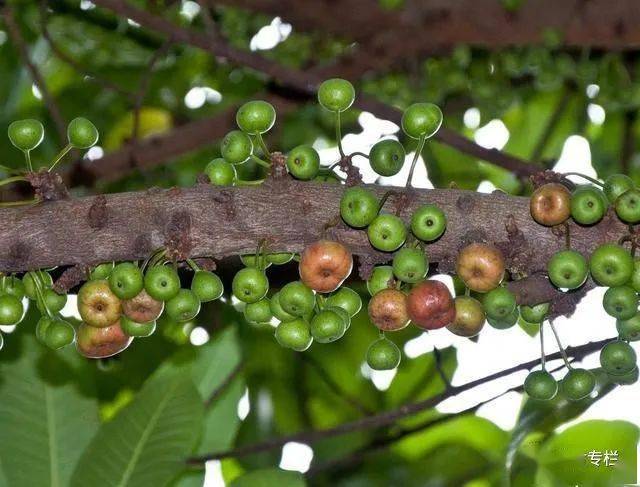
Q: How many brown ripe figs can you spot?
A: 9